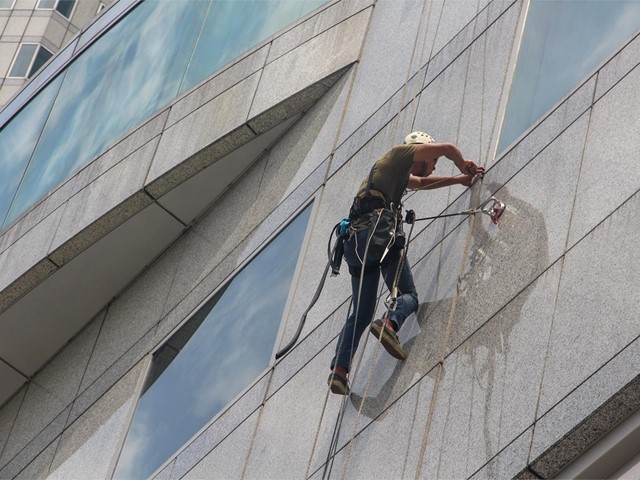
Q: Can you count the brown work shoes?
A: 2